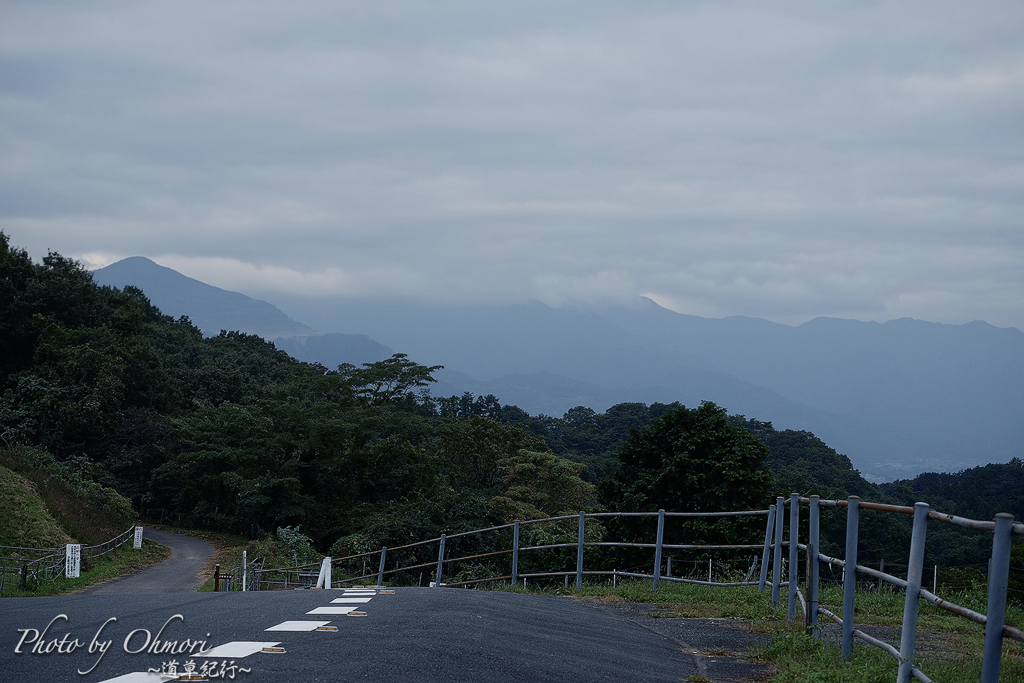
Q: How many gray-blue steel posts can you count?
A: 12